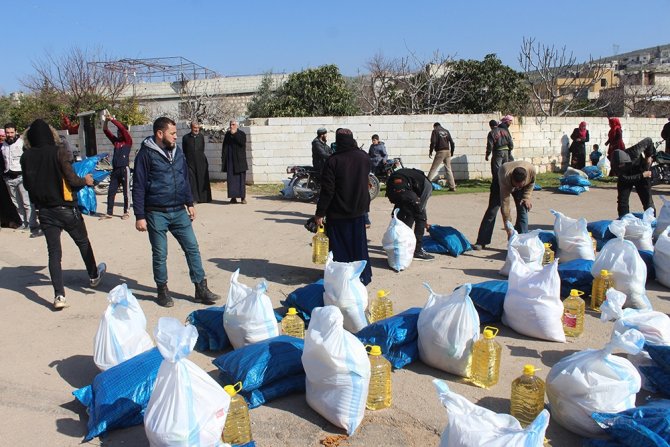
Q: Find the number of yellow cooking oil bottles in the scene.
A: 11